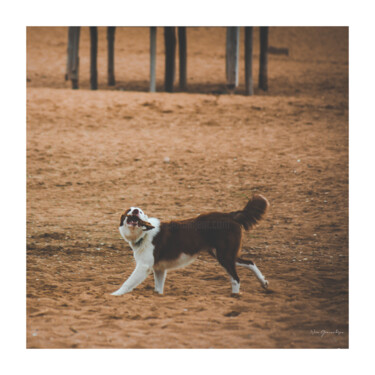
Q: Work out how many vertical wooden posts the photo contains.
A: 9